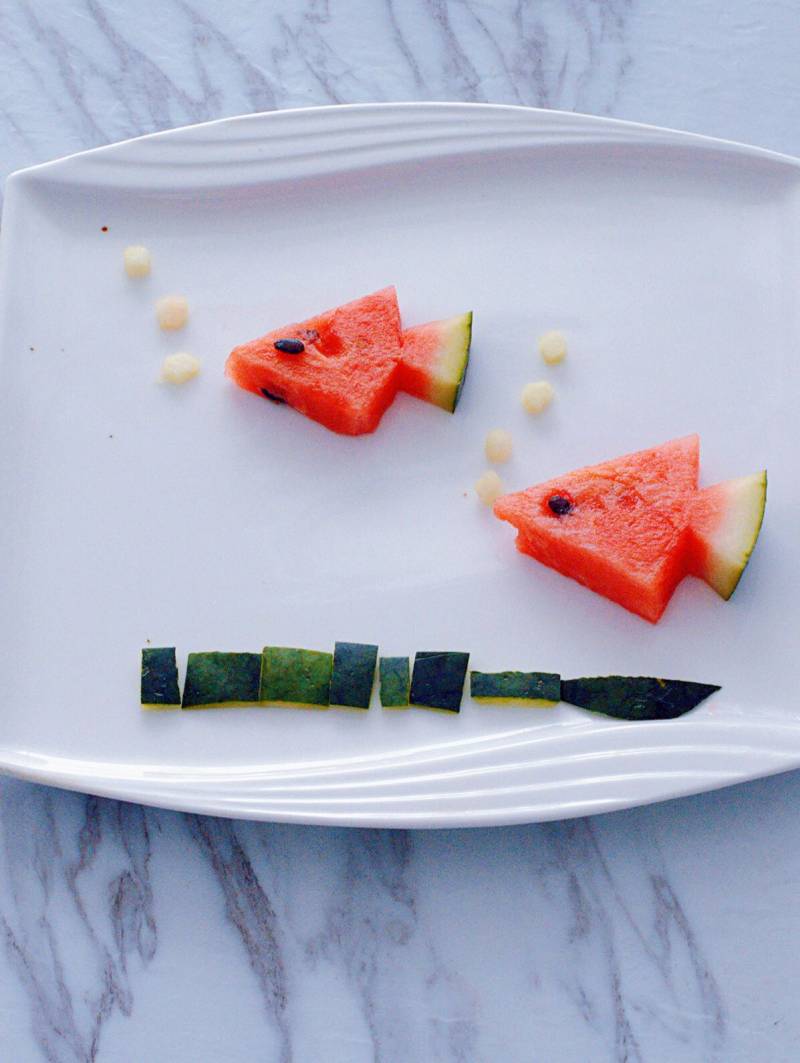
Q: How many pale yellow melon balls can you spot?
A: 7